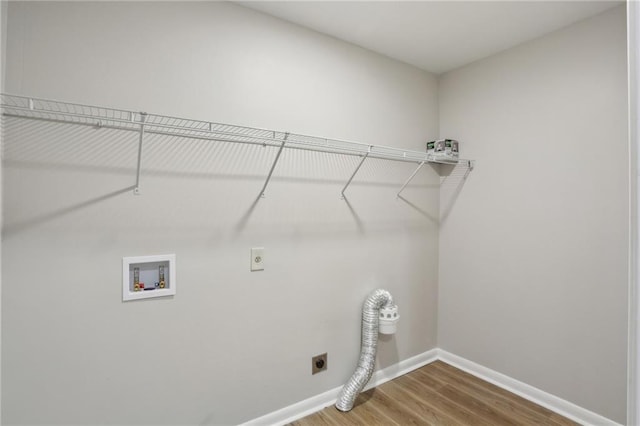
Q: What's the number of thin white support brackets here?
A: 4